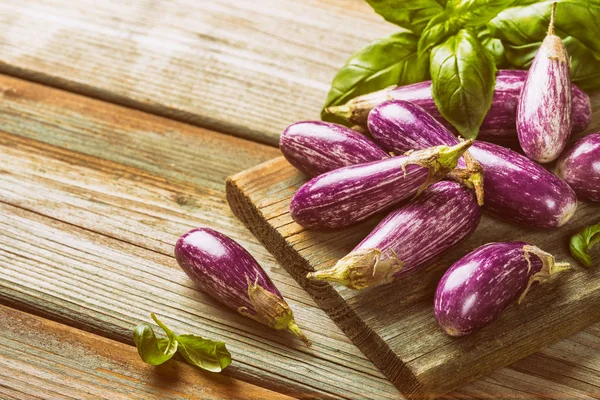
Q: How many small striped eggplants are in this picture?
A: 10